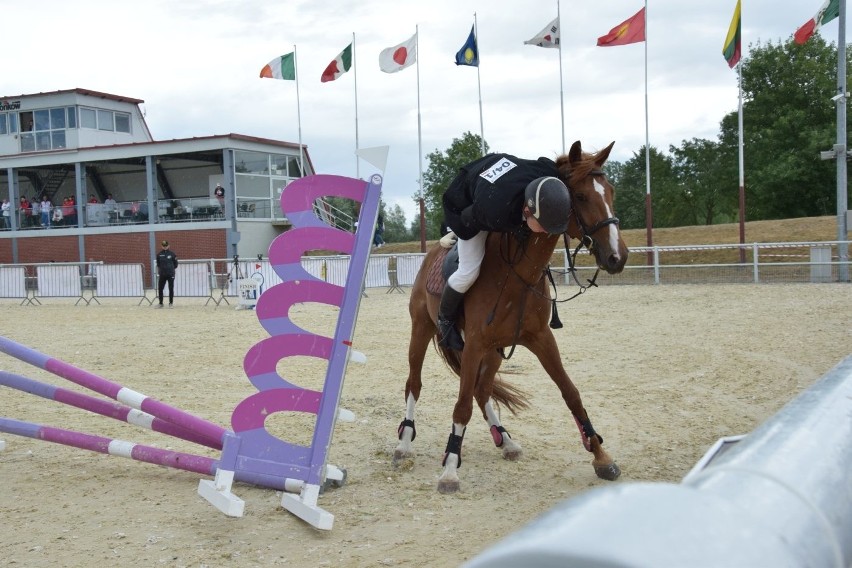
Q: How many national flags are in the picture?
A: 8